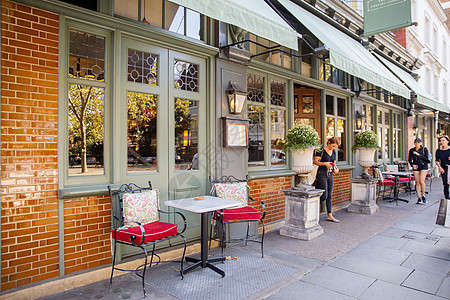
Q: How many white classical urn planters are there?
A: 2